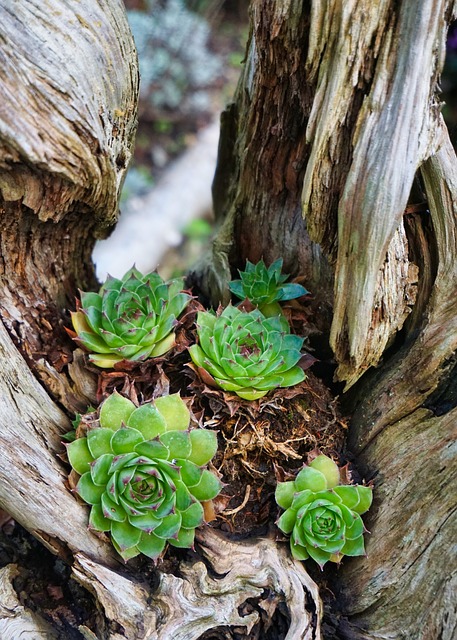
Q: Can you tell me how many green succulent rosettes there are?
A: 5